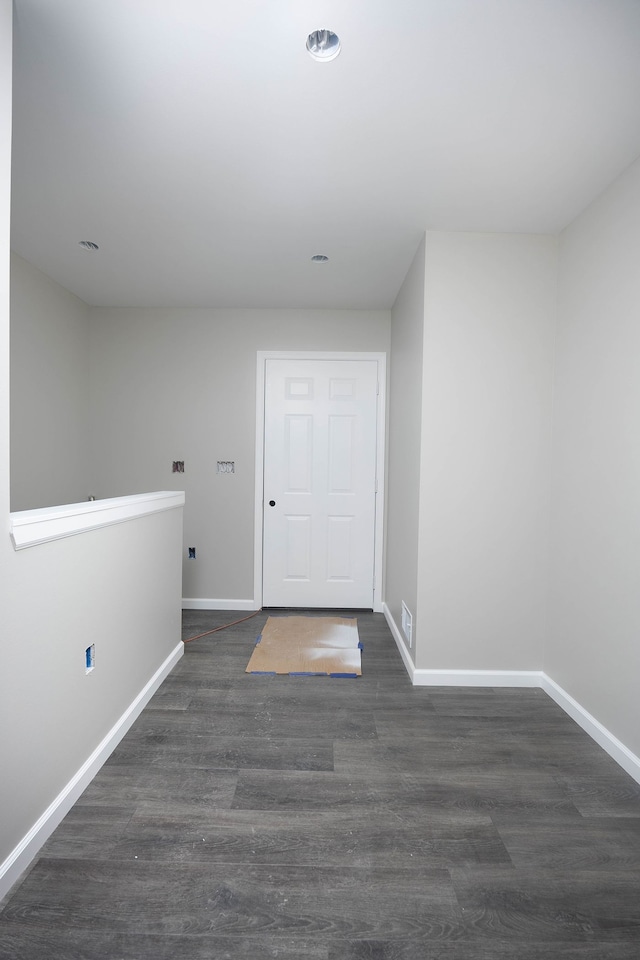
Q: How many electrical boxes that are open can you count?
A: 4